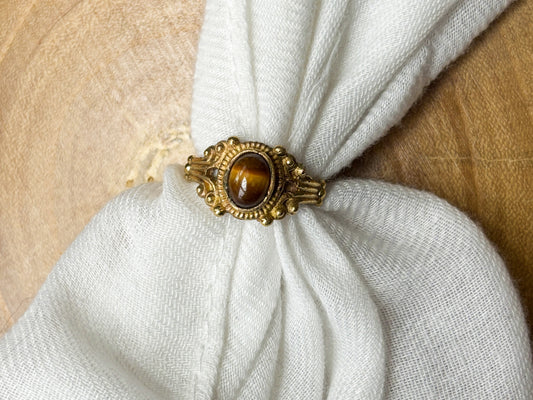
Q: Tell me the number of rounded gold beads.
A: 12